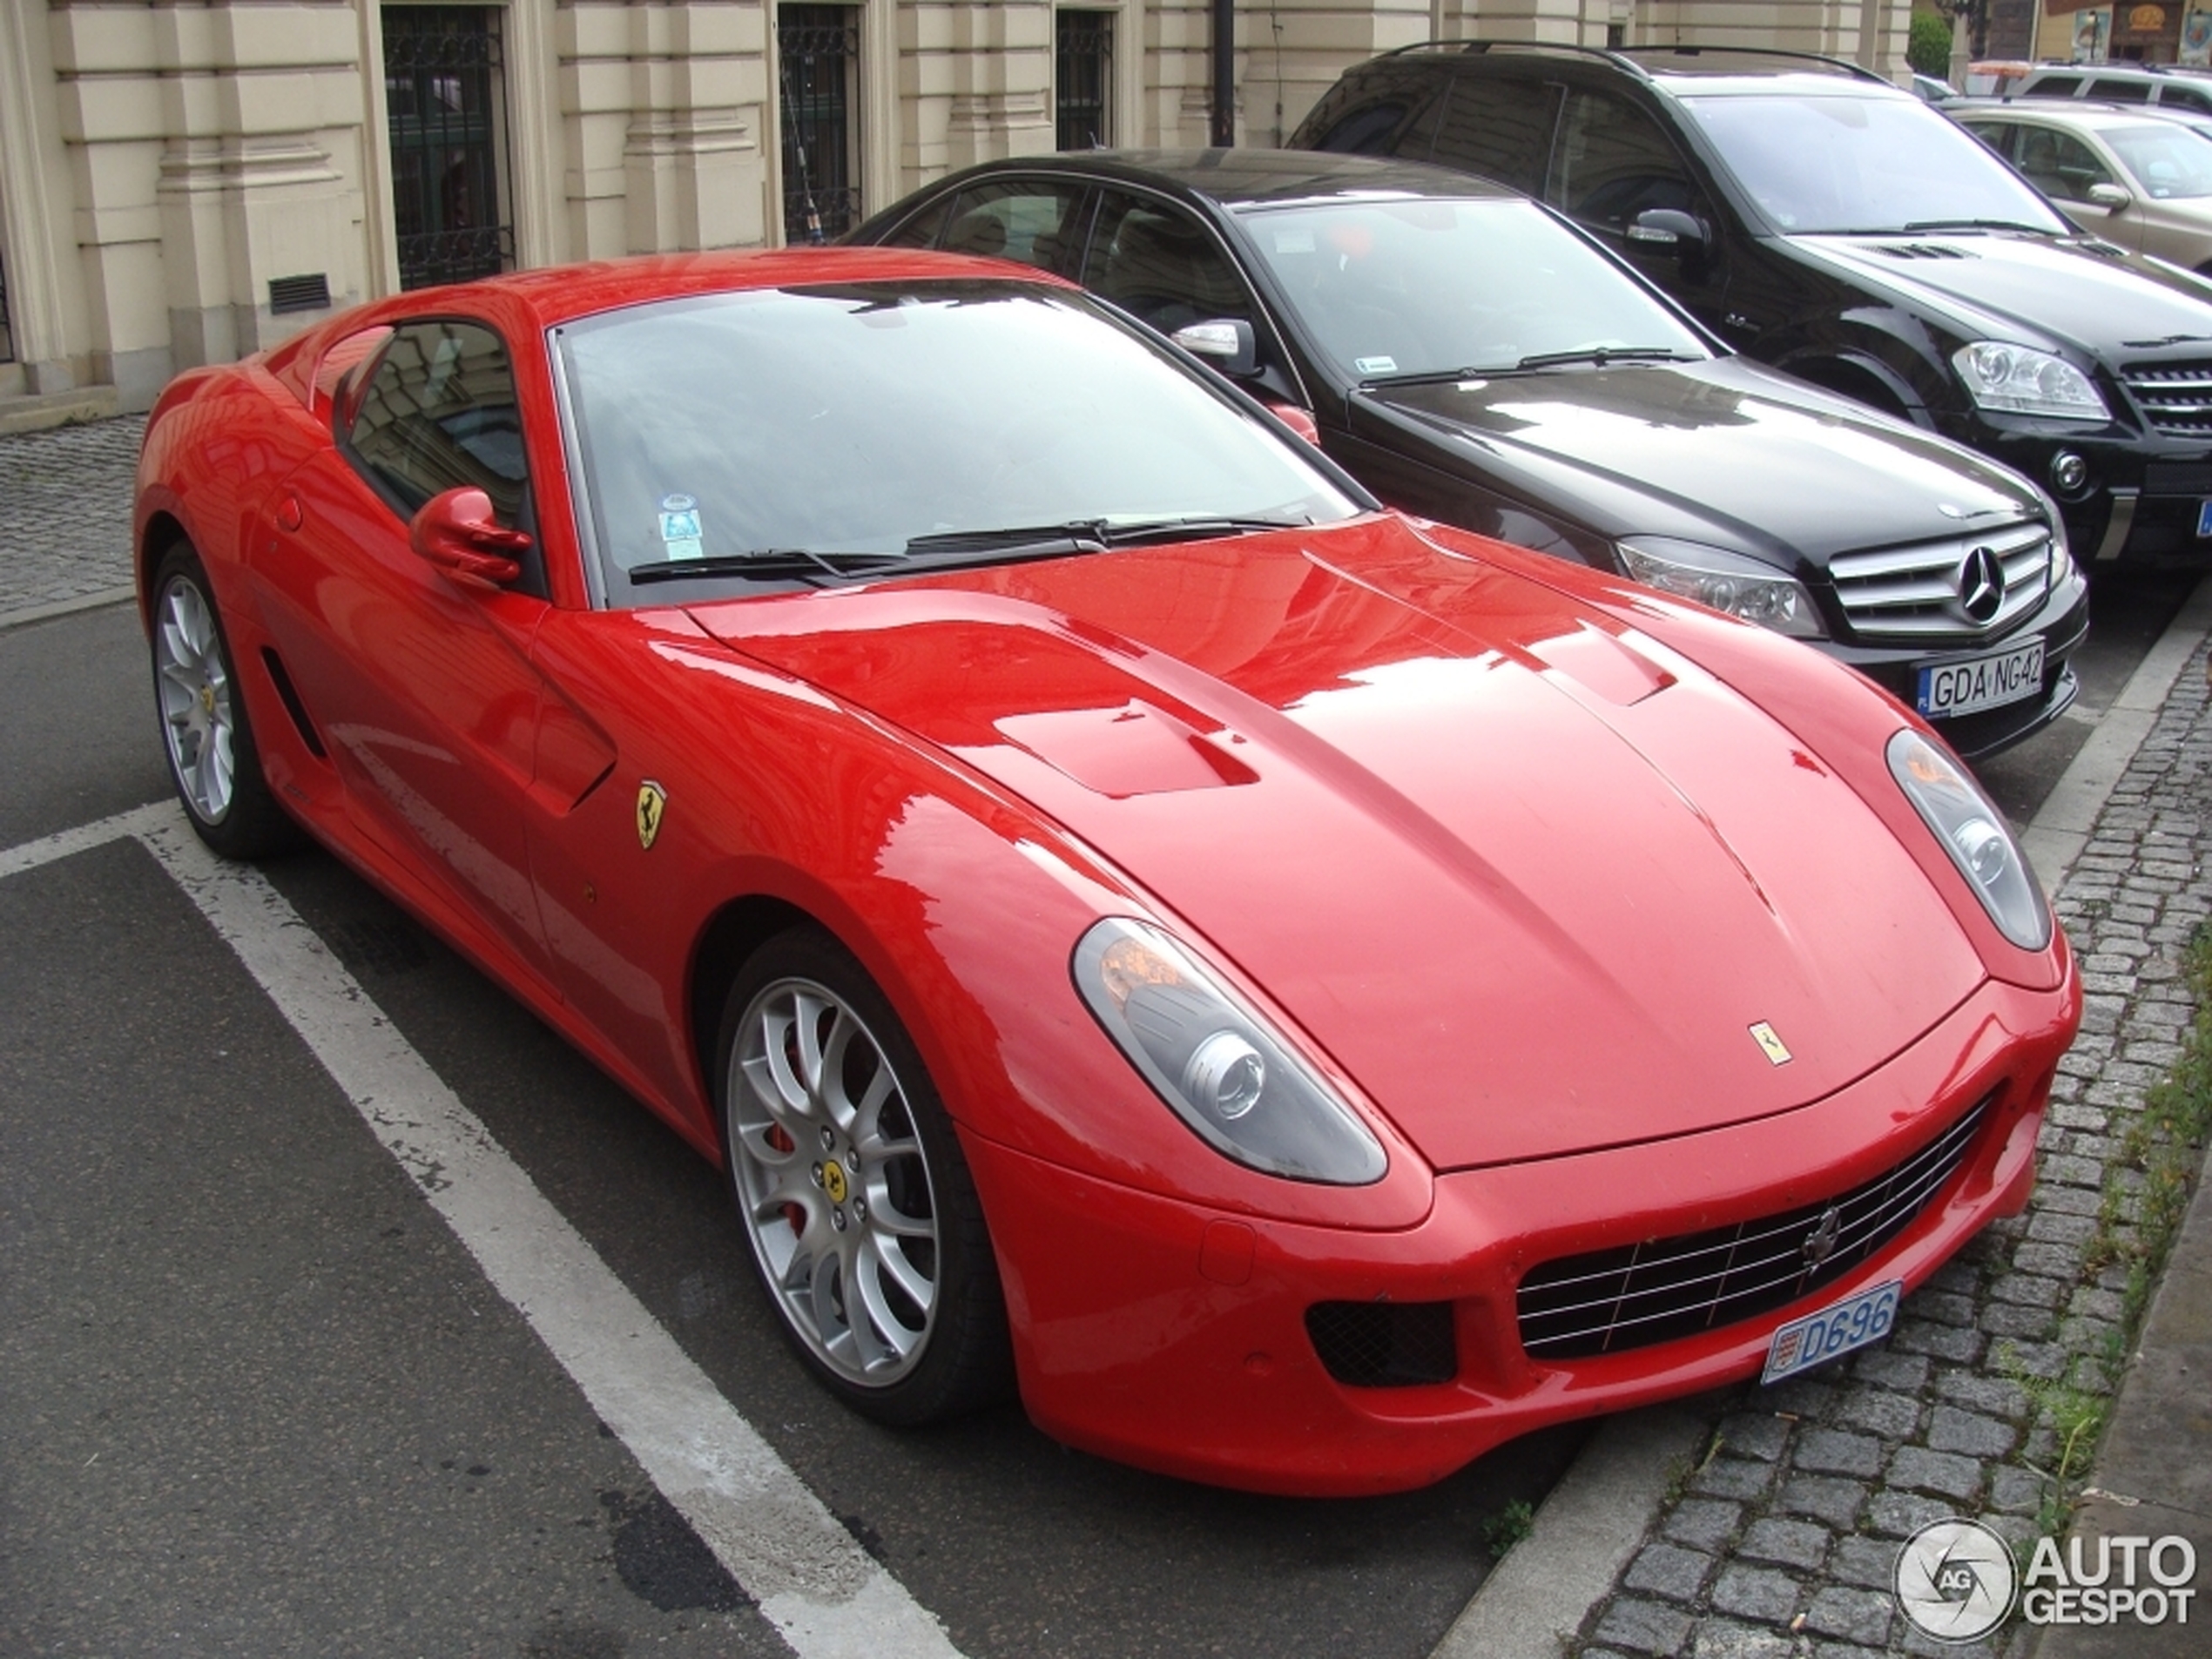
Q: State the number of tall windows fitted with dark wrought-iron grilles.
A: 3